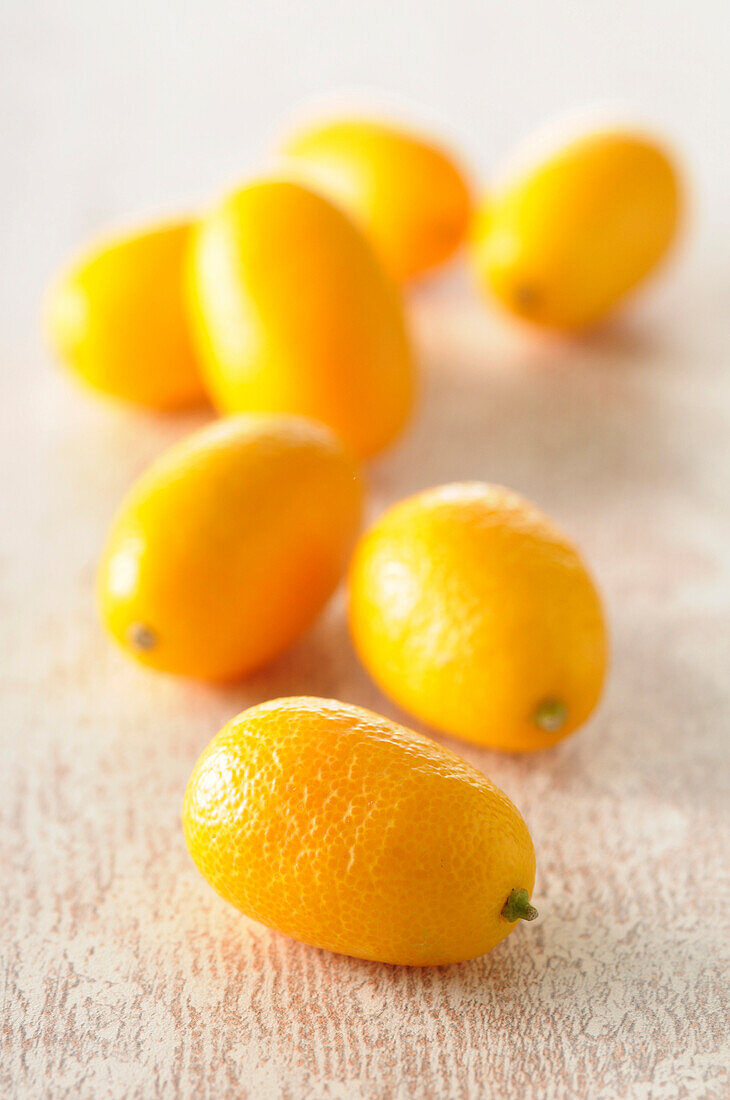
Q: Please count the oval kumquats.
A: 7